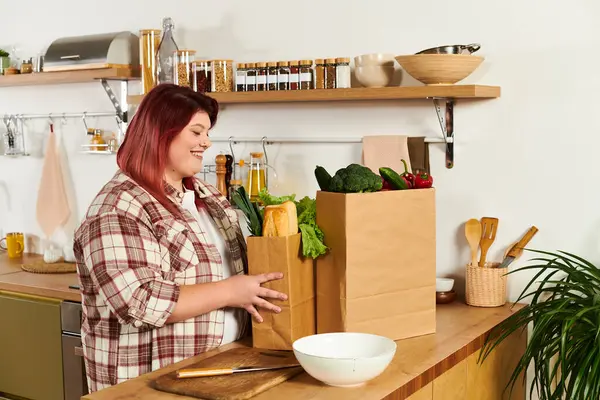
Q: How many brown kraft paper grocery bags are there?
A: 2